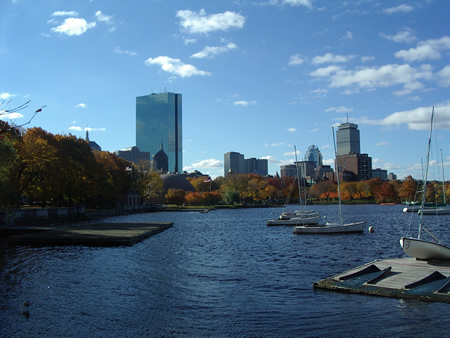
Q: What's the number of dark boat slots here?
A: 2